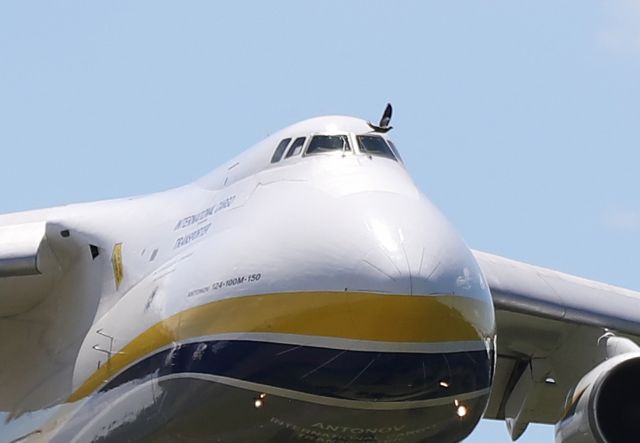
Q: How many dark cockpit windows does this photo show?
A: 5